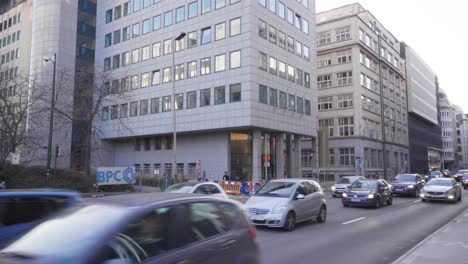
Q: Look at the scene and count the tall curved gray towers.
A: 1